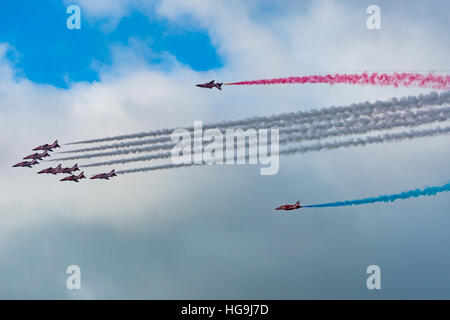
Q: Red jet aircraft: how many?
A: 9